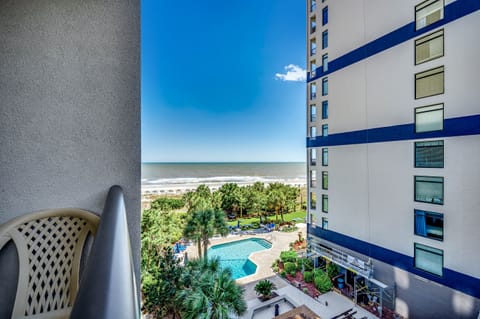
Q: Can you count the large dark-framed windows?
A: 8